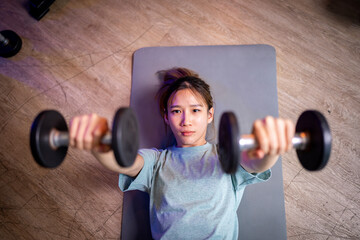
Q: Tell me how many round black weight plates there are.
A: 5